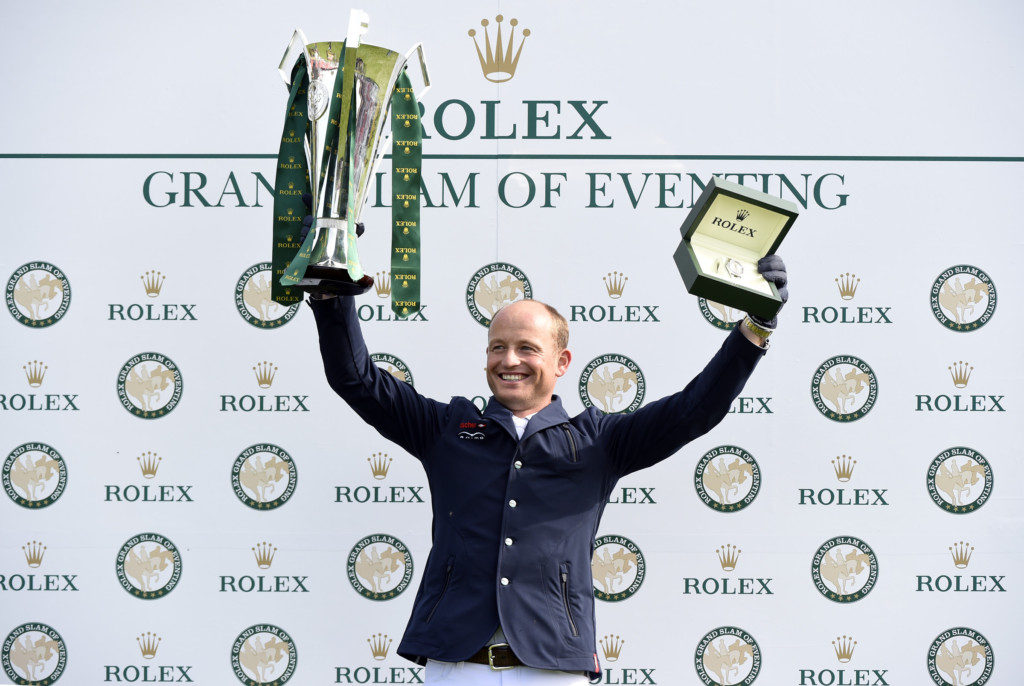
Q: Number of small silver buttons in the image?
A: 4